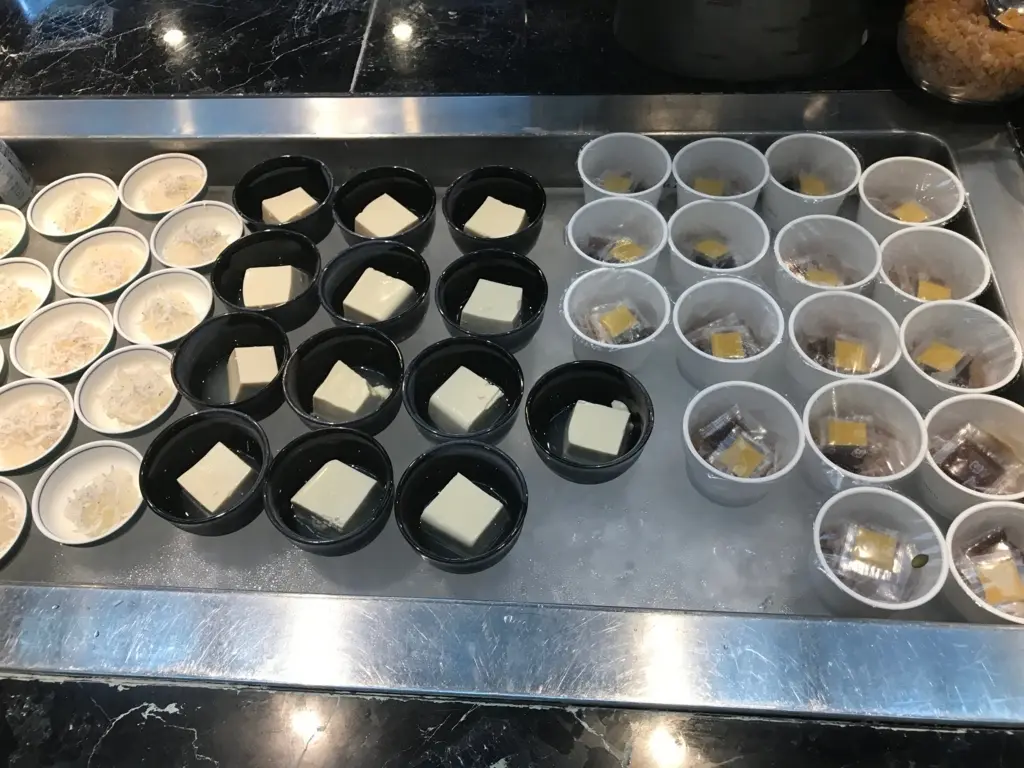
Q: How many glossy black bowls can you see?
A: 13